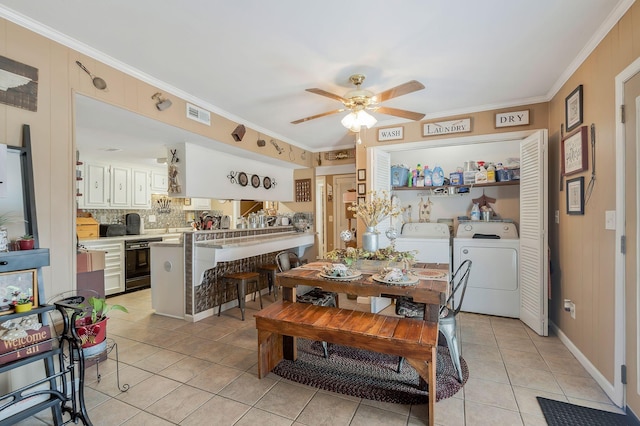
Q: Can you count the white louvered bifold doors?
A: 2